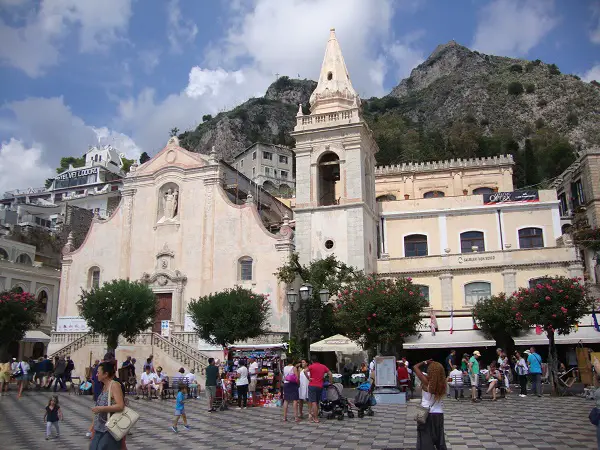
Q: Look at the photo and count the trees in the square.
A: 7